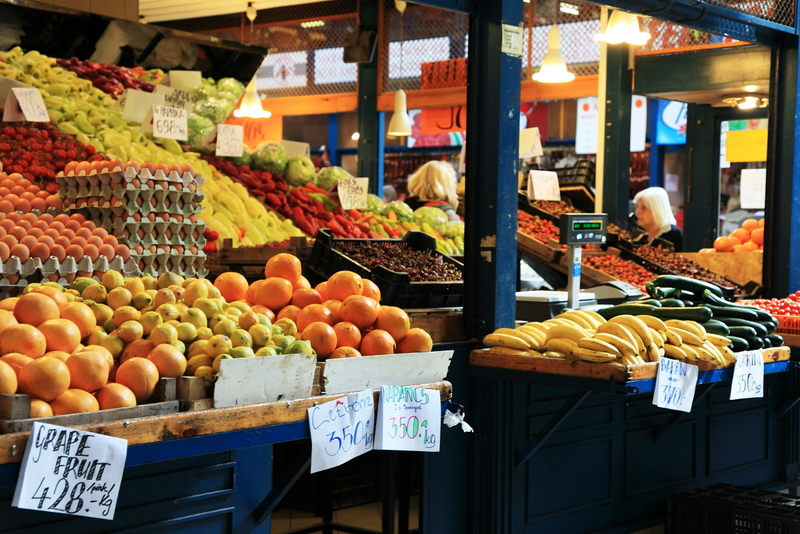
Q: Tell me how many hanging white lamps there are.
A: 4